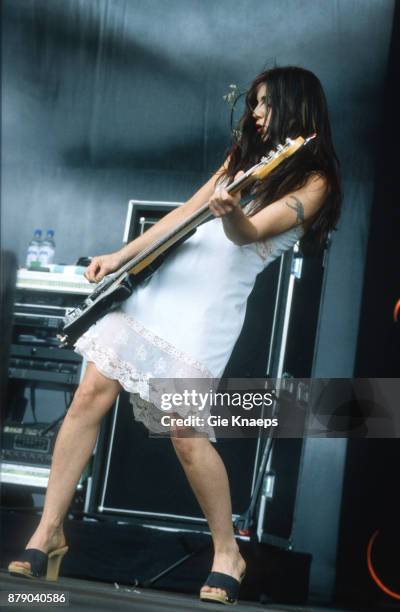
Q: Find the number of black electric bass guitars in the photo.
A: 1